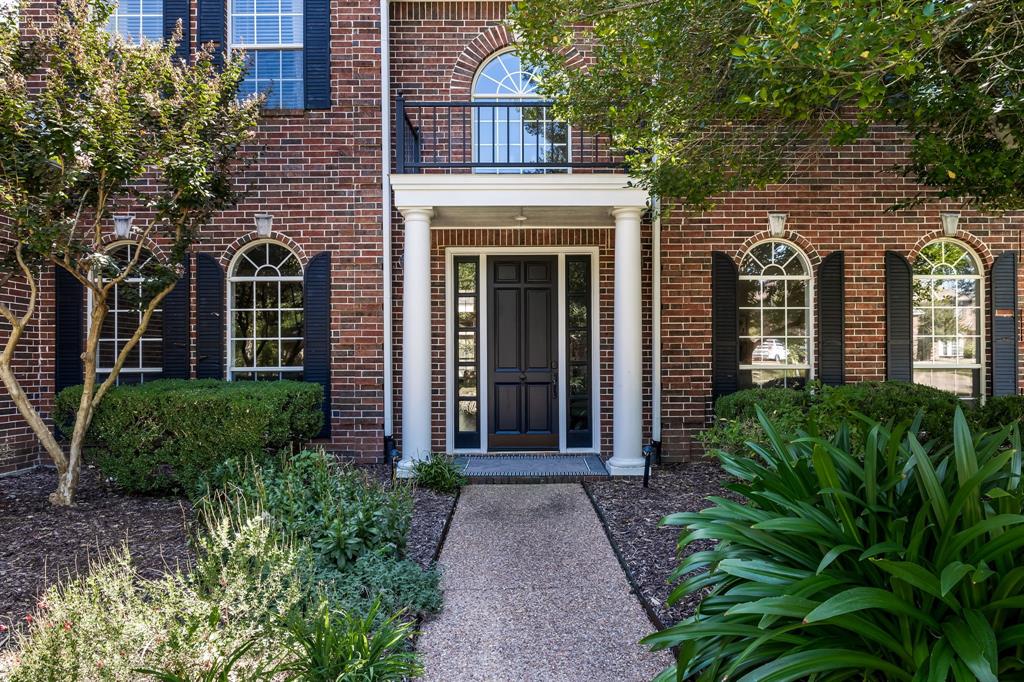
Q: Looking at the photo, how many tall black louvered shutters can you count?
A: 11